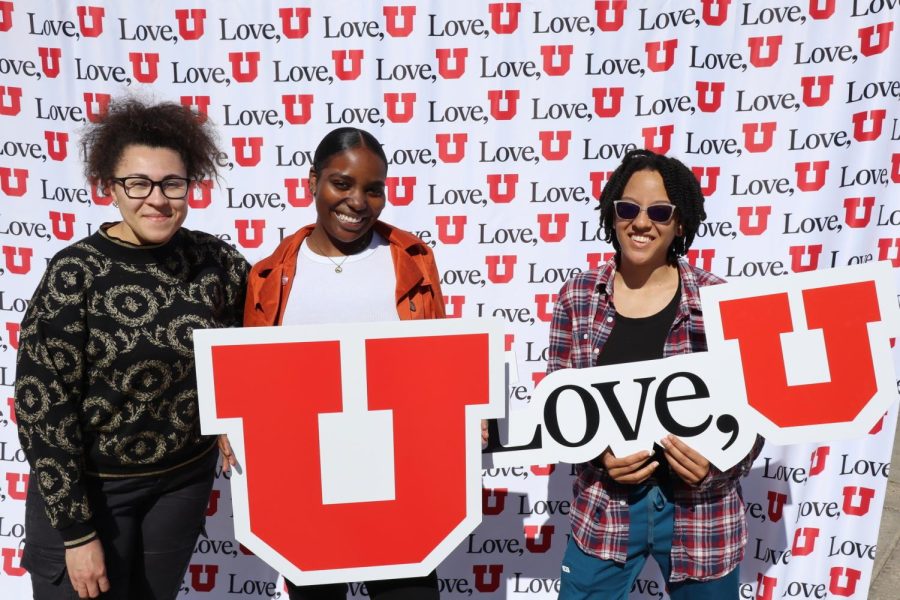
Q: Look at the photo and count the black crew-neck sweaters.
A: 1